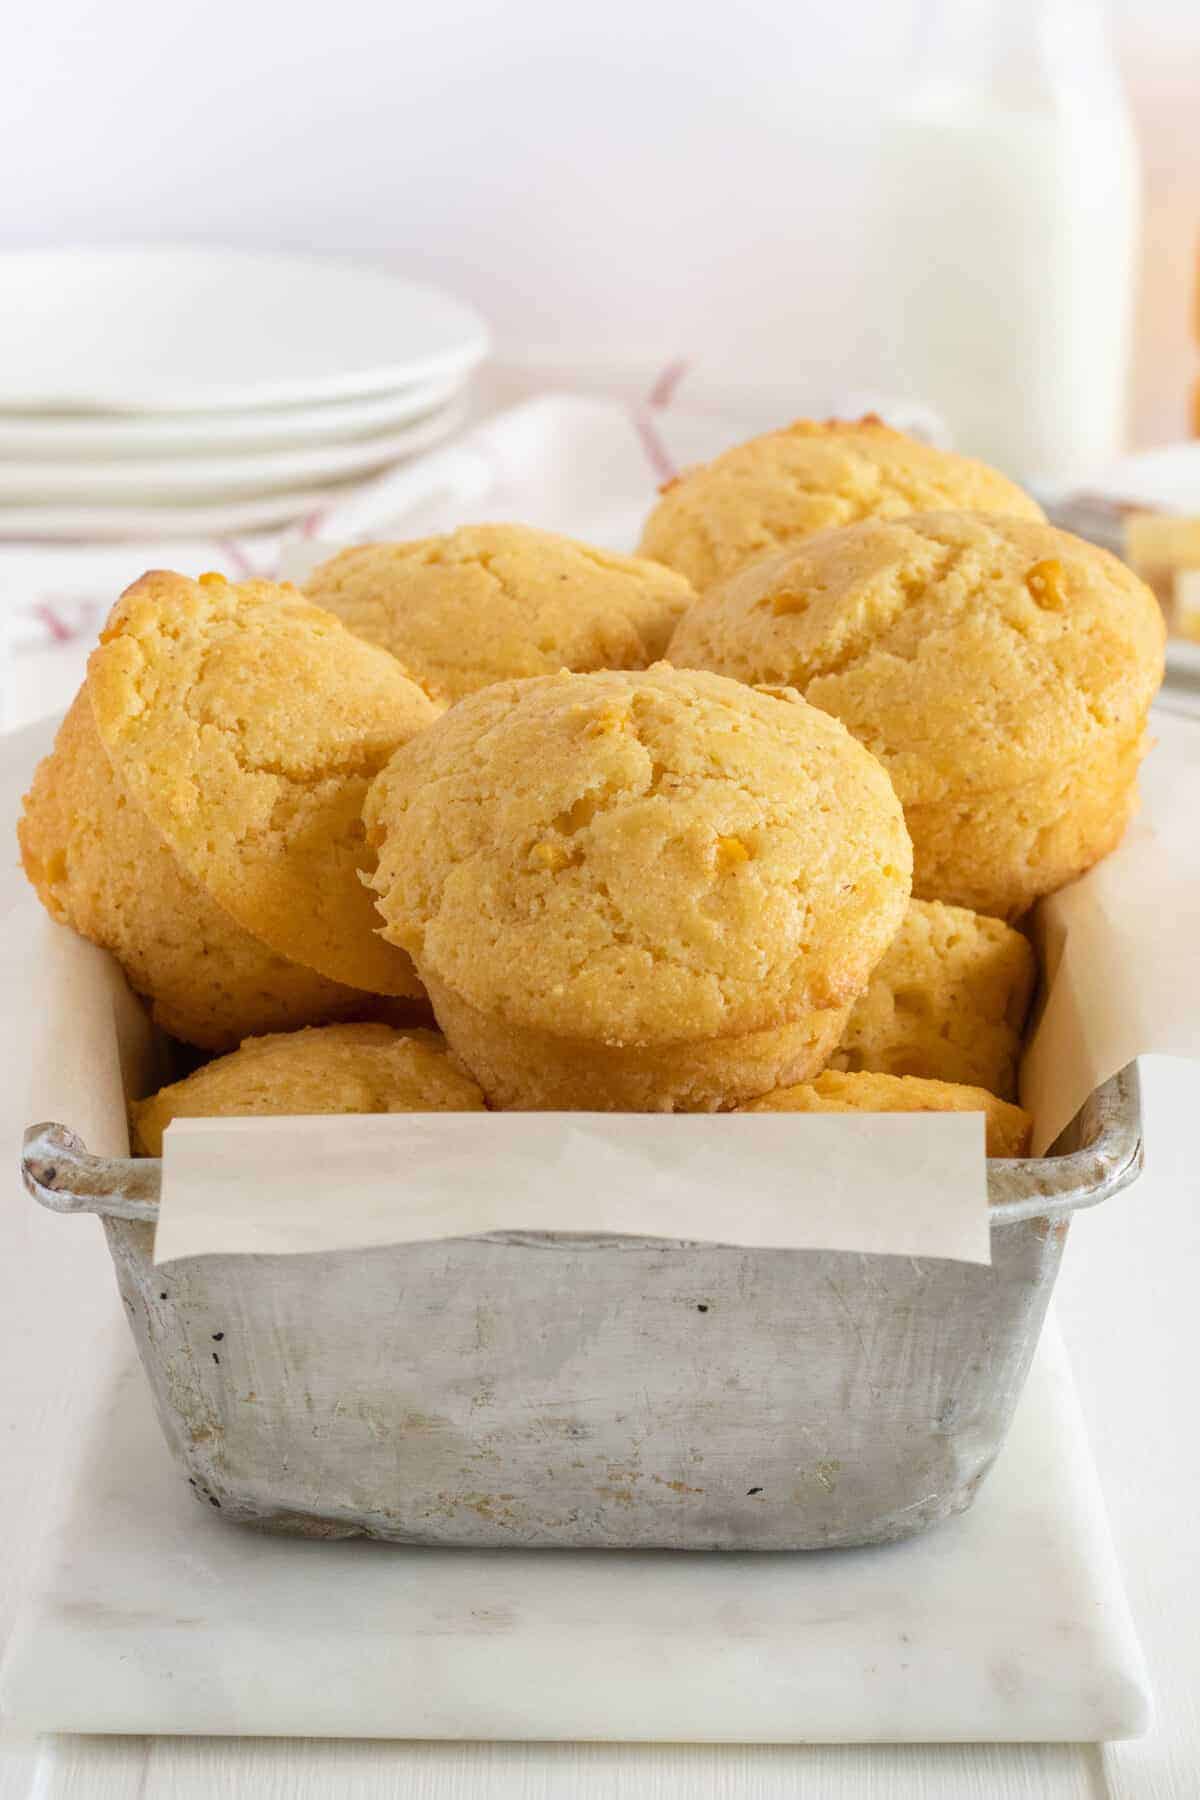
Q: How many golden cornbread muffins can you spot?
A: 8